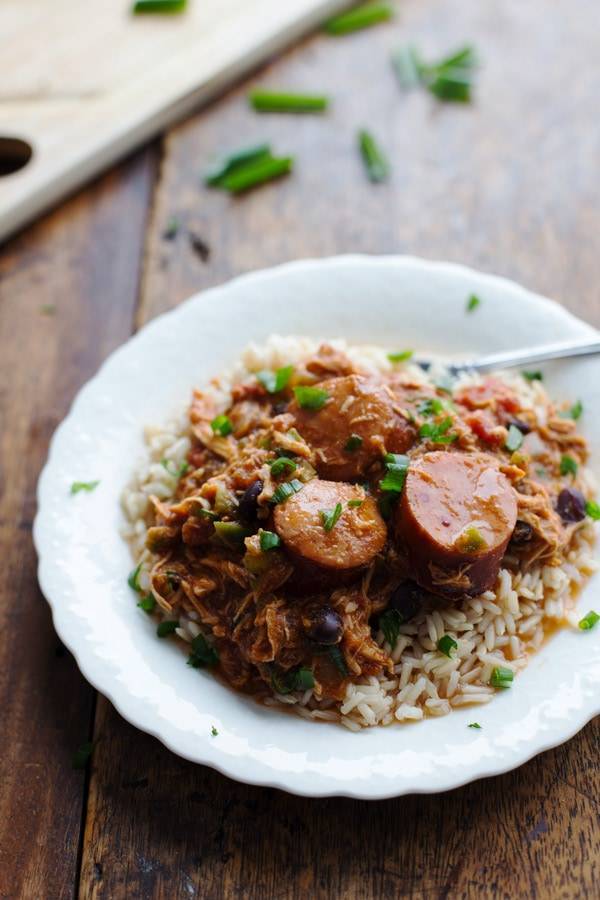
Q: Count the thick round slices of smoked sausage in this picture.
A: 3